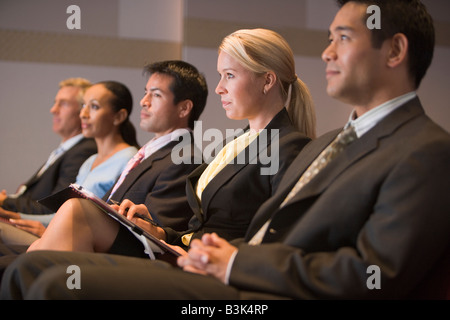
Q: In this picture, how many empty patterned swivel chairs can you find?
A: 0